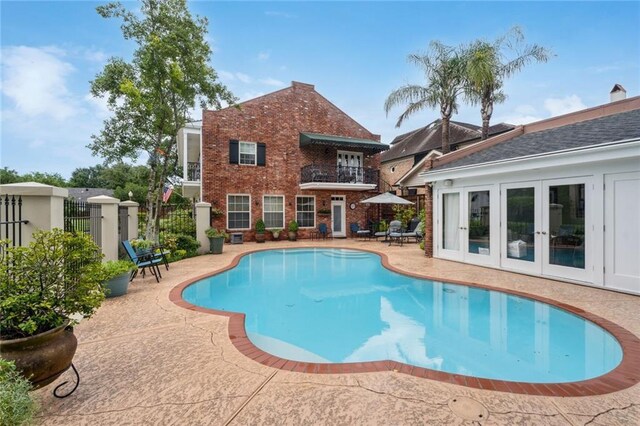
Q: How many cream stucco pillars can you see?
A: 4